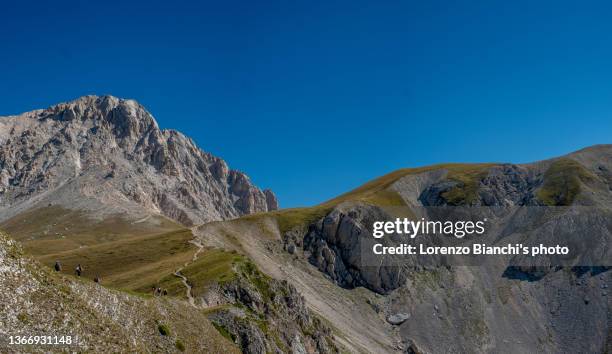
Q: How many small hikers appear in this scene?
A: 6